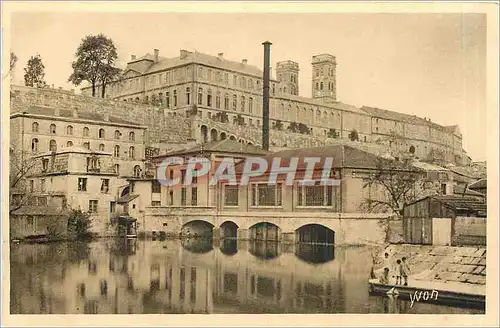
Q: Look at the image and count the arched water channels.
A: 4